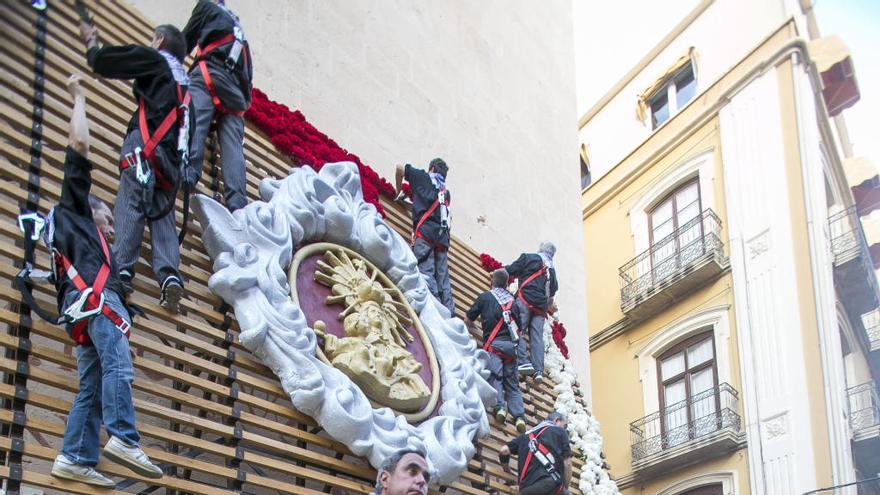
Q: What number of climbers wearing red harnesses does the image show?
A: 7